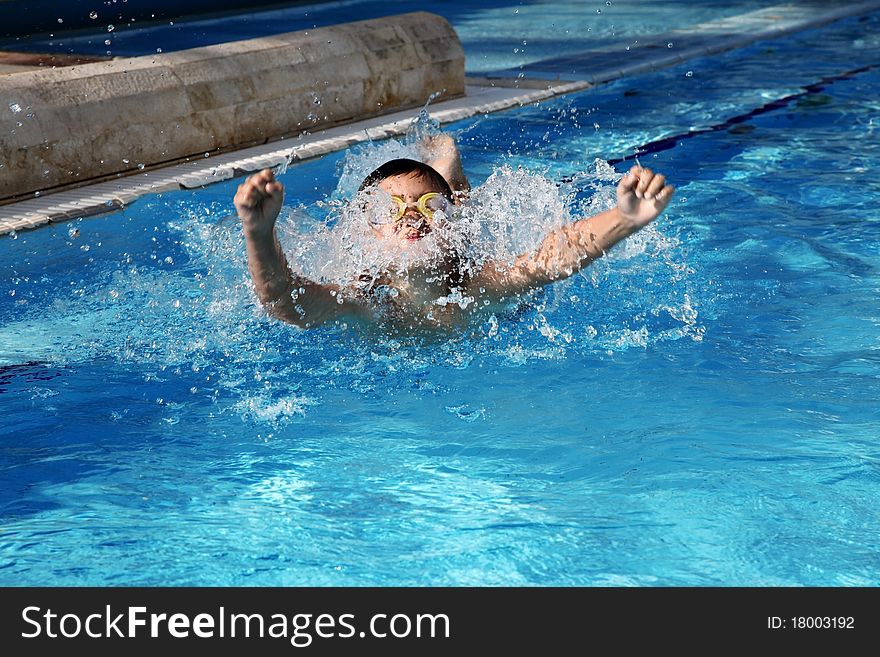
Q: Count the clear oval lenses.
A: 2